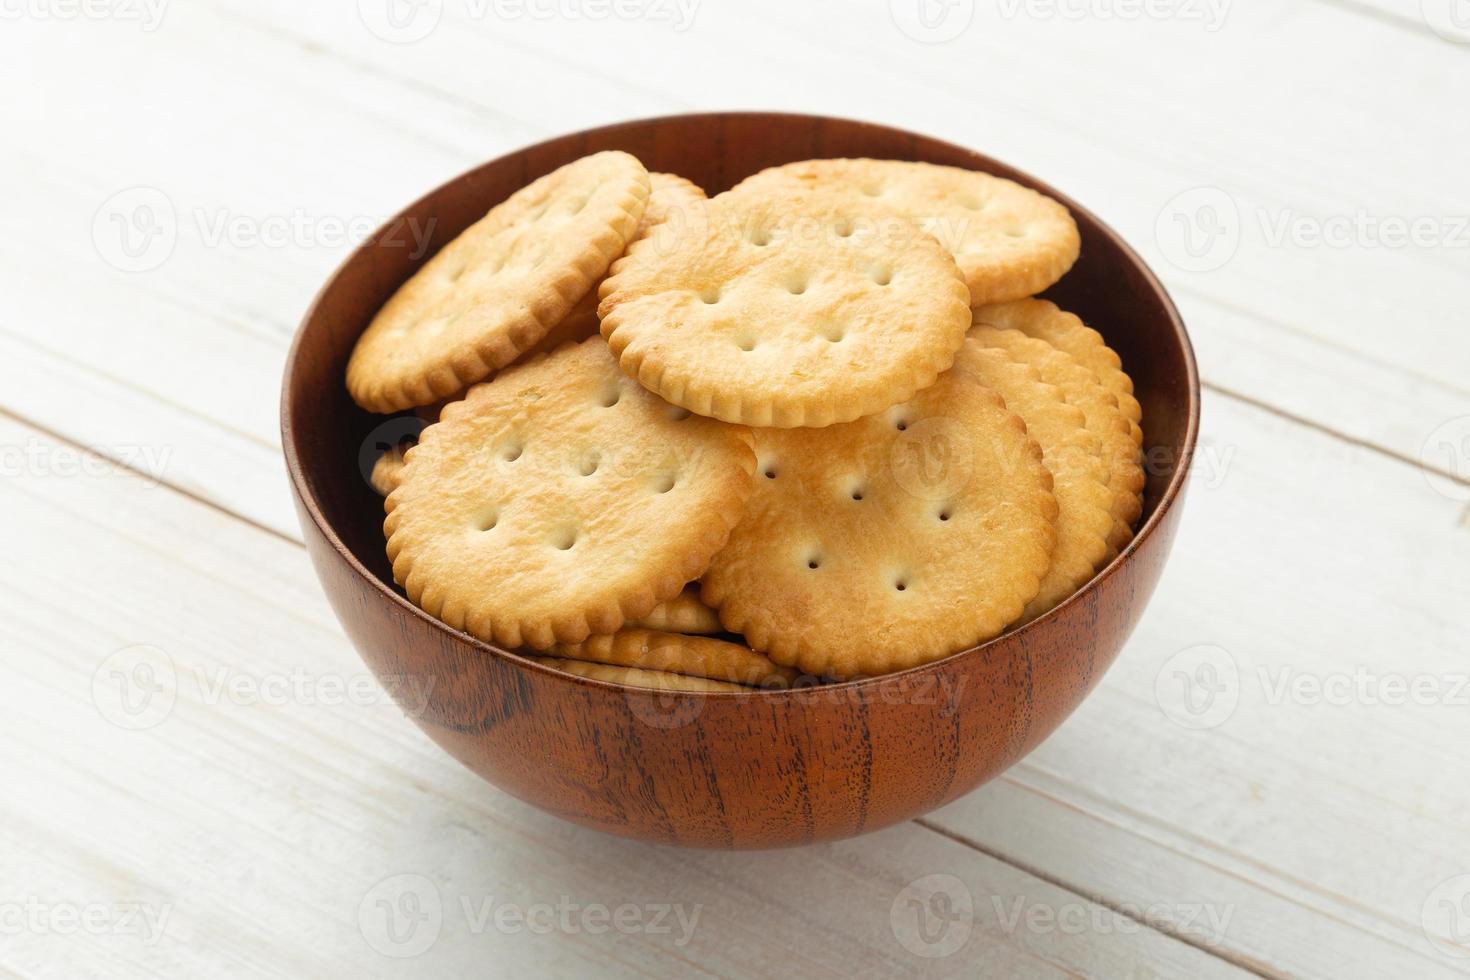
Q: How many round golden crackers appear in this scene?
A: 13